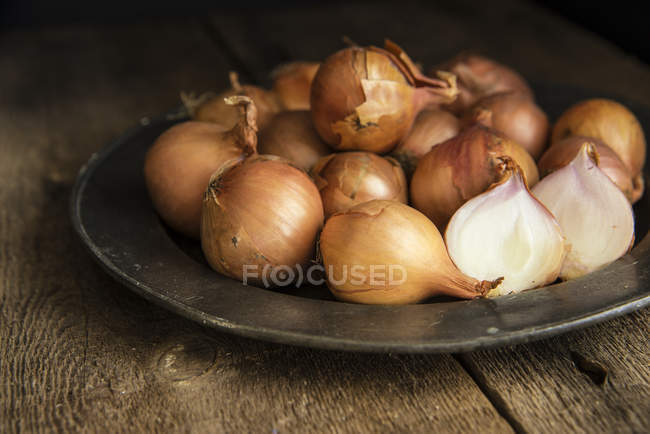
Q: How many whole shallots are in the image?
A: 14